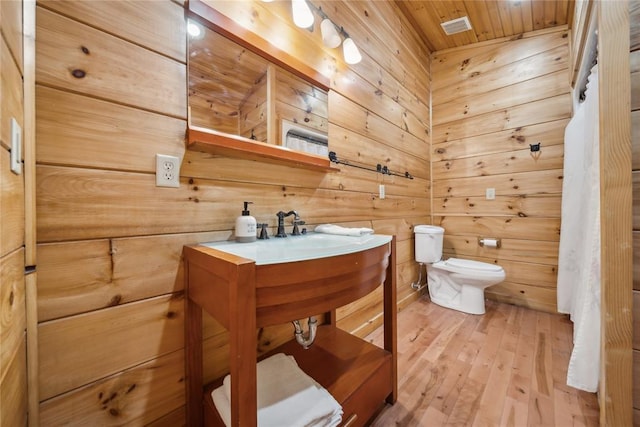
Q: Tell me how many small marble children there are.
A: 0